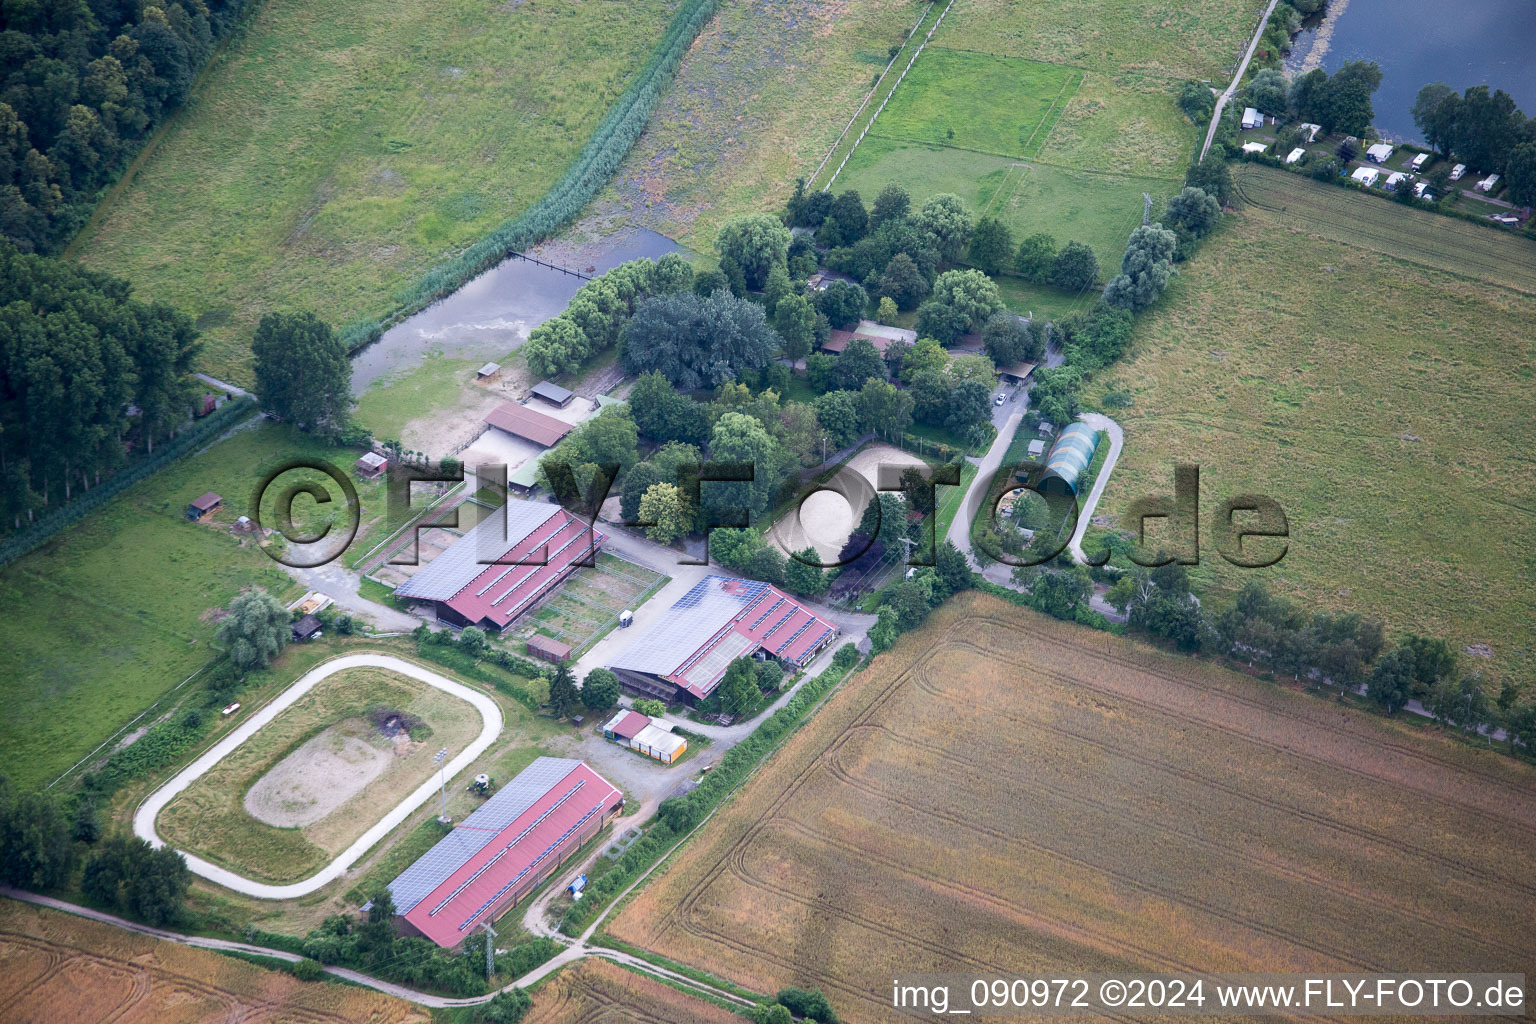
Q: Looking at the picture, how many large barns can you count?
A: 3